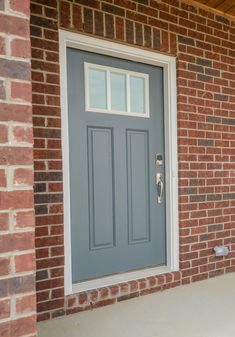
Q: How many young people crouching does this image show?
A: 0